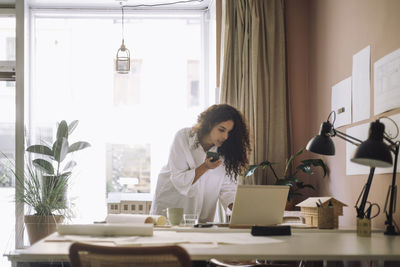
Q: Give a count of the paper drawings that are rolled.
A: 3